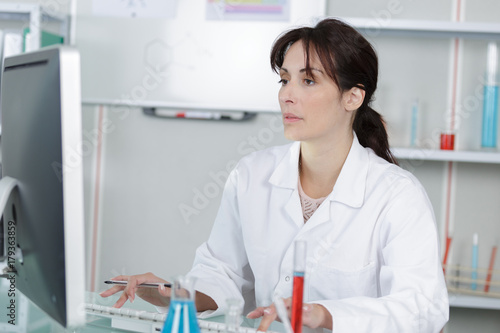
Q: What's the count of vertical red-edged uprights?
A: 2